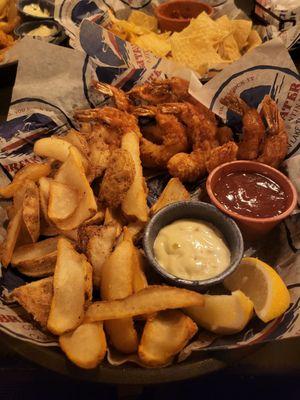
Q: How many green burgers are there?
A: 0